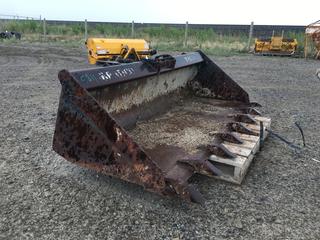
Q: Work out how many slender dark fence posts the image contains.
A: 5